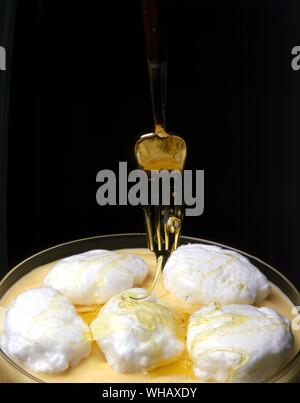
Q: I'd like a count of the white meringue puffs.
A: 5